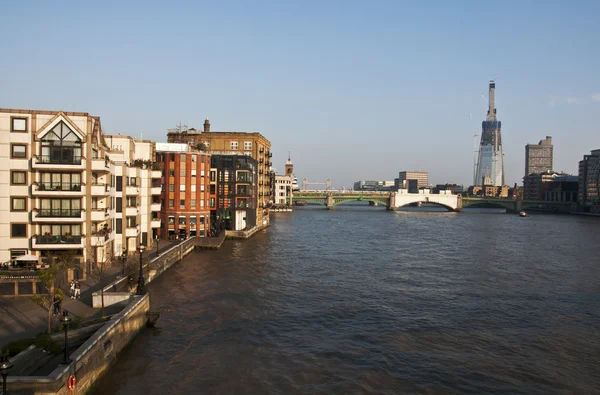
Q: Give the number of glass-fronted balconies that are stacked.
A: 4